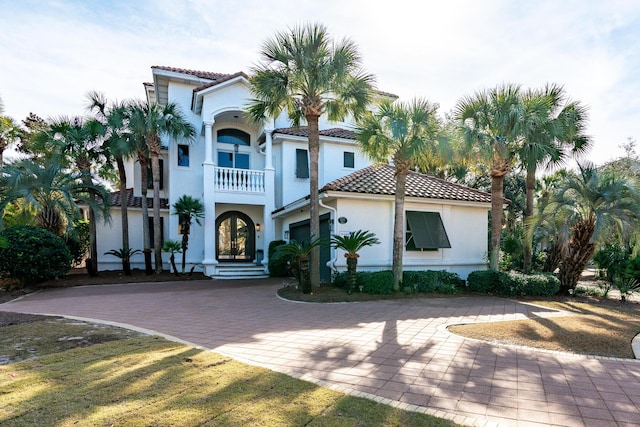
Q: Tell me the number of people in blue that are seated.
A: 0